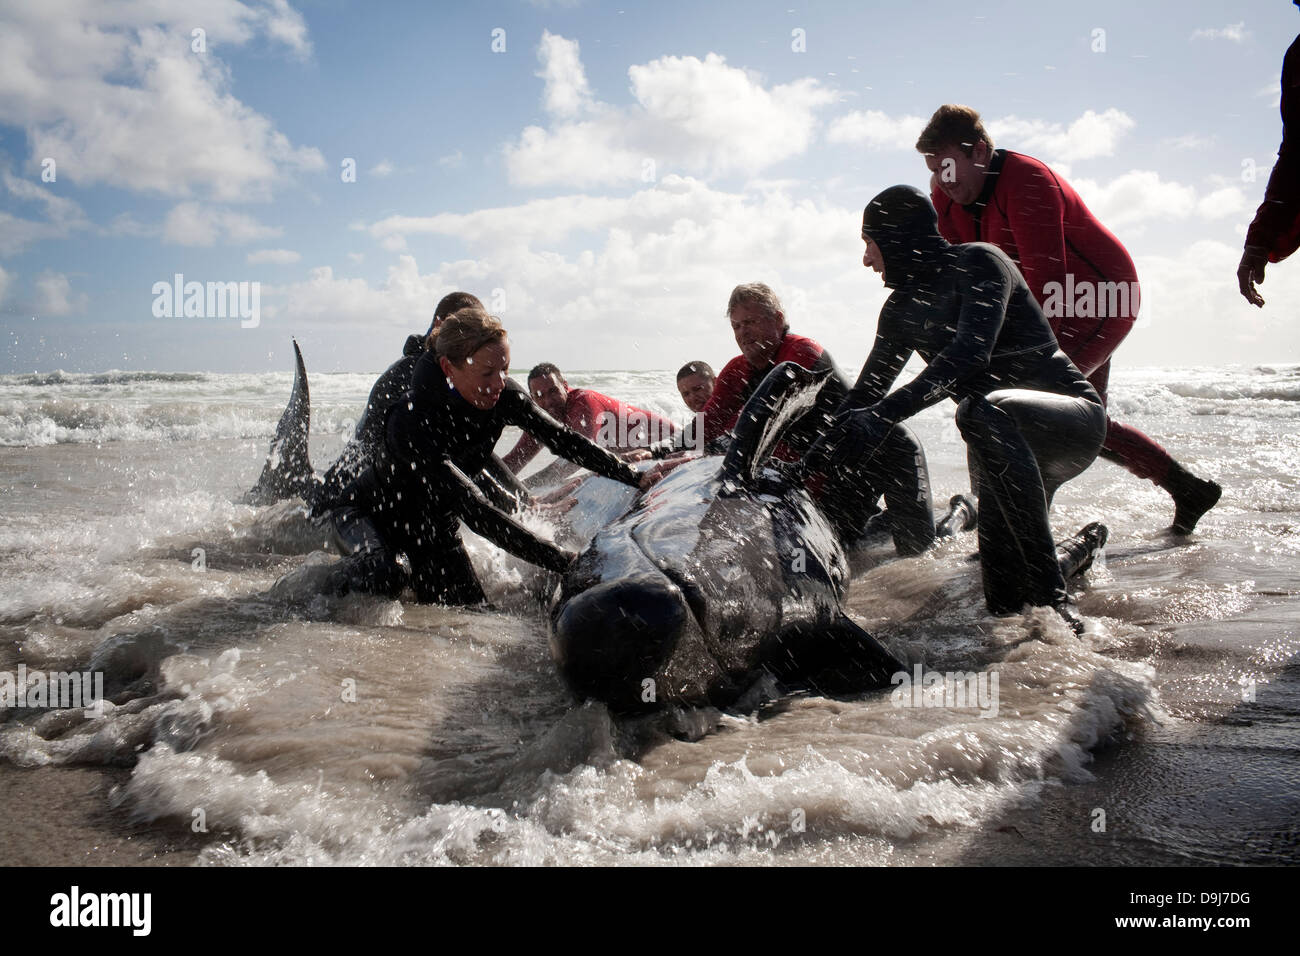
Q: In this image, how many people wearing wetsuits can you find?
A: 7